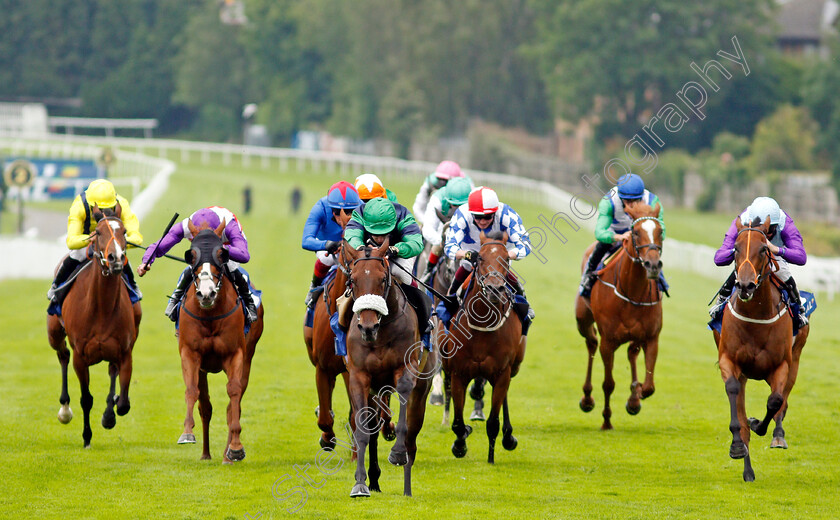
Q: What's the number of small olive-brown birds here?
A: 0